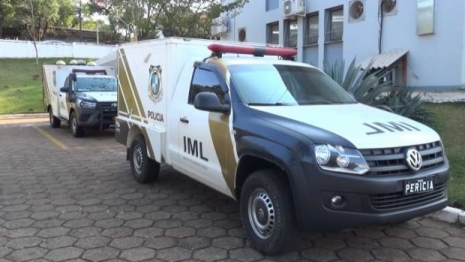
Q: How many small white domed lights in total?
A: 4